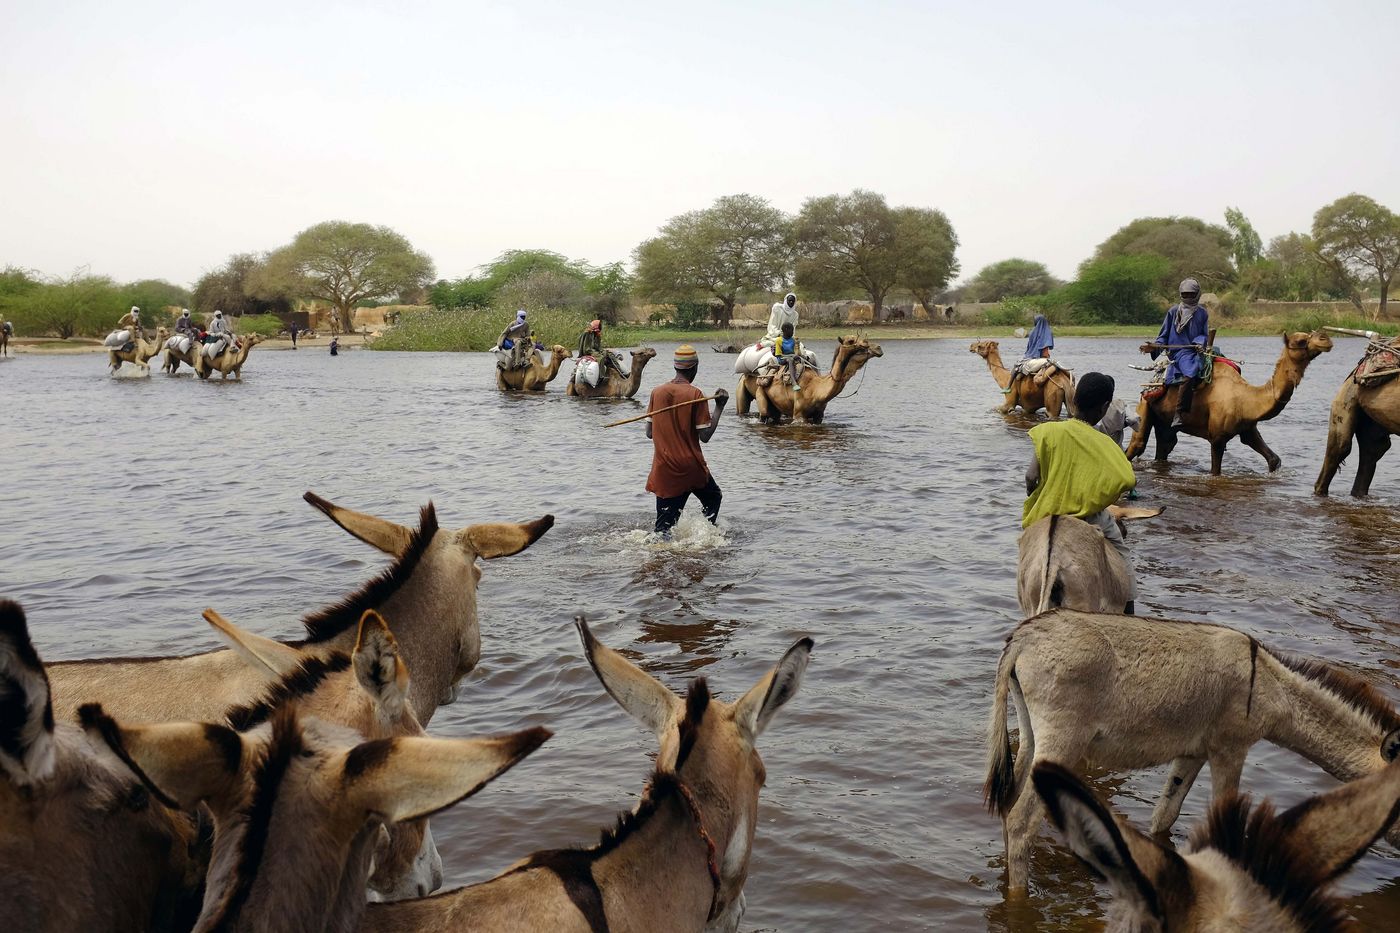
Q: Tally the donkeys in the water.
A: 8